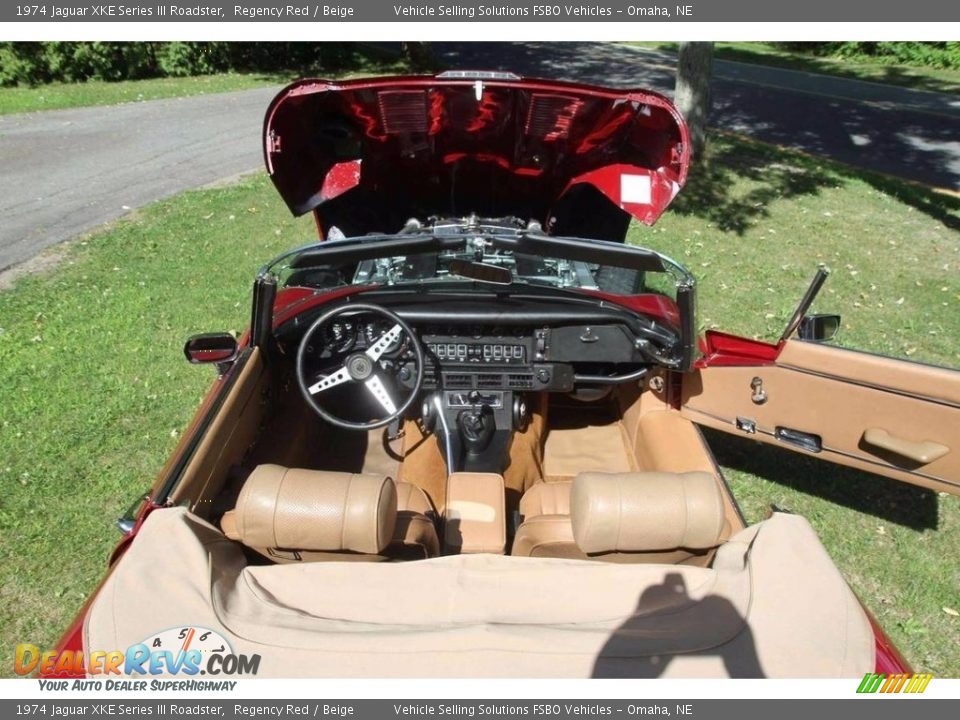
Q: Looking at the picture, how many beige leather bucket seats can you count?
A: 2